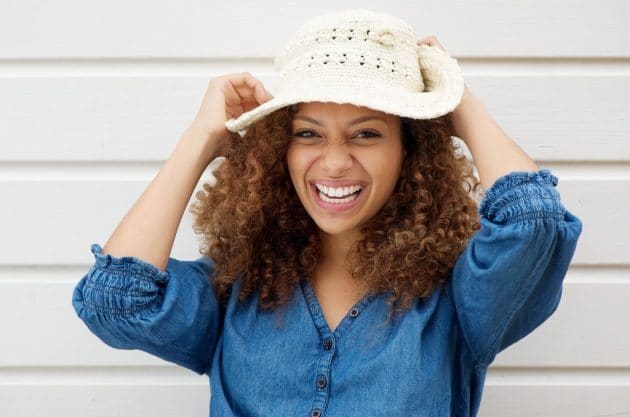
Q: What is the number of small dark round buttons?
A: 4